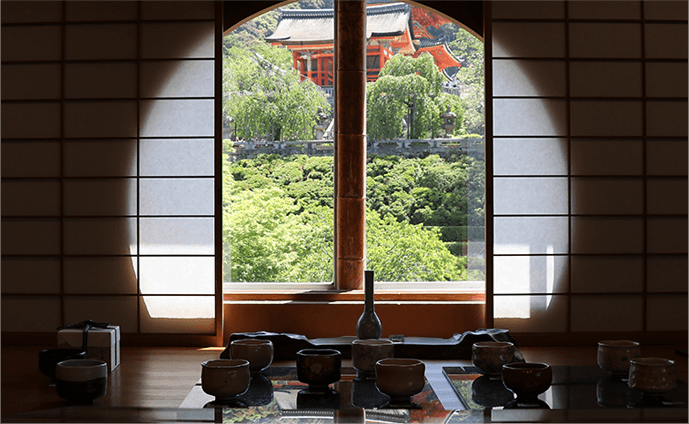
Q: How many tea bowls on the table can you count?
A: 11